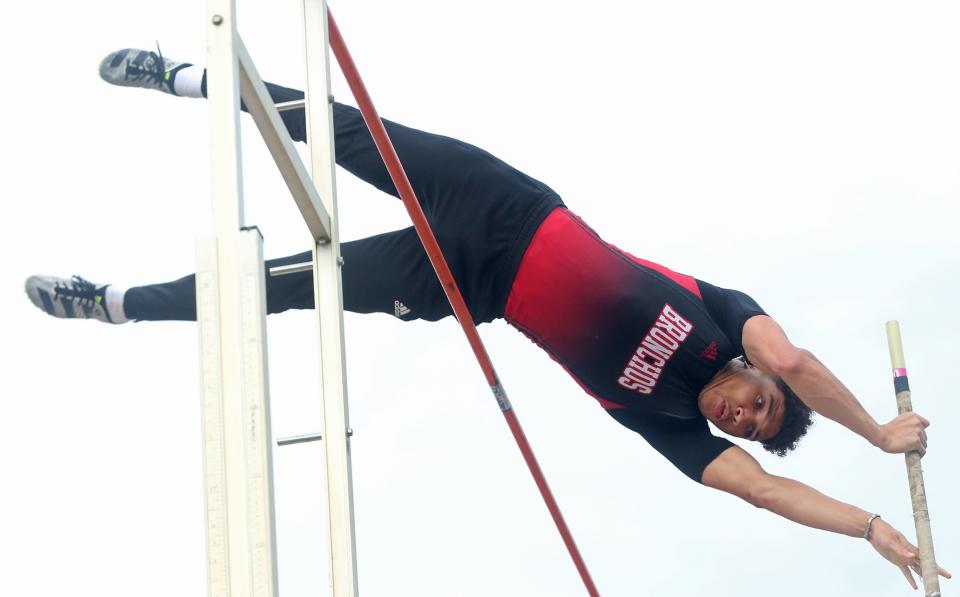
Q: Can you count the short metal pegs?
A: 3